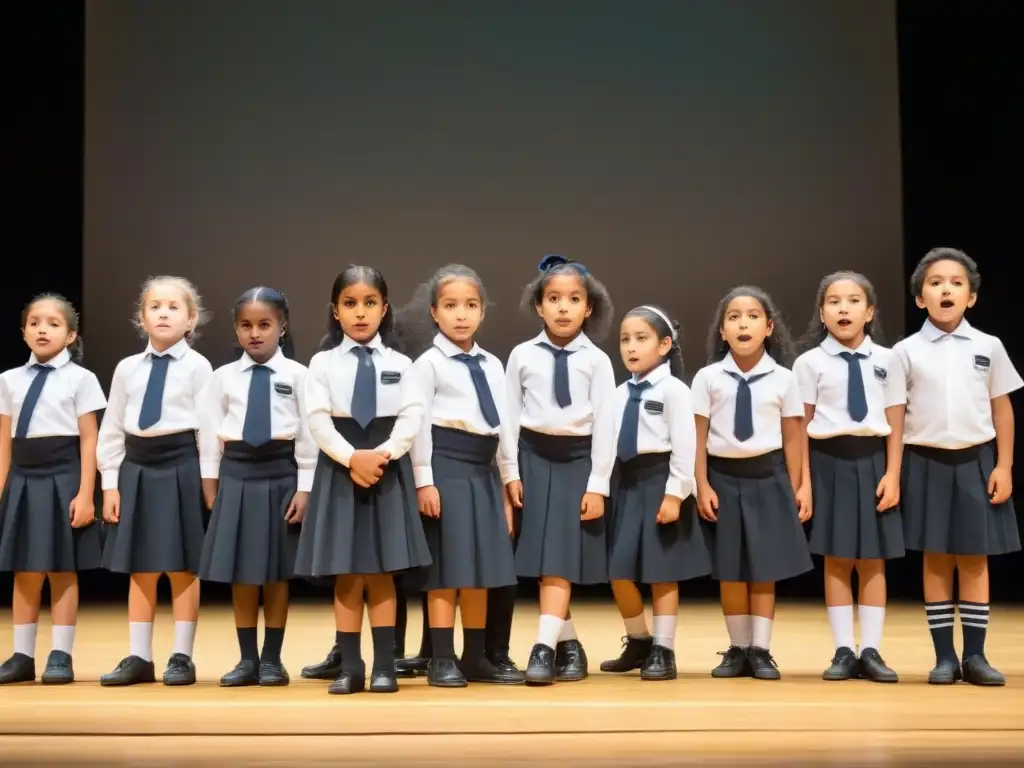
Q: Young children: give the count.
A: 10